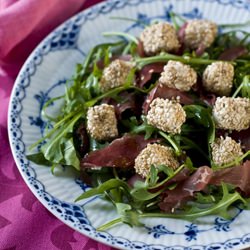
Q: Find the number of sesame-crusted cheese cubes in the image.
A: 10